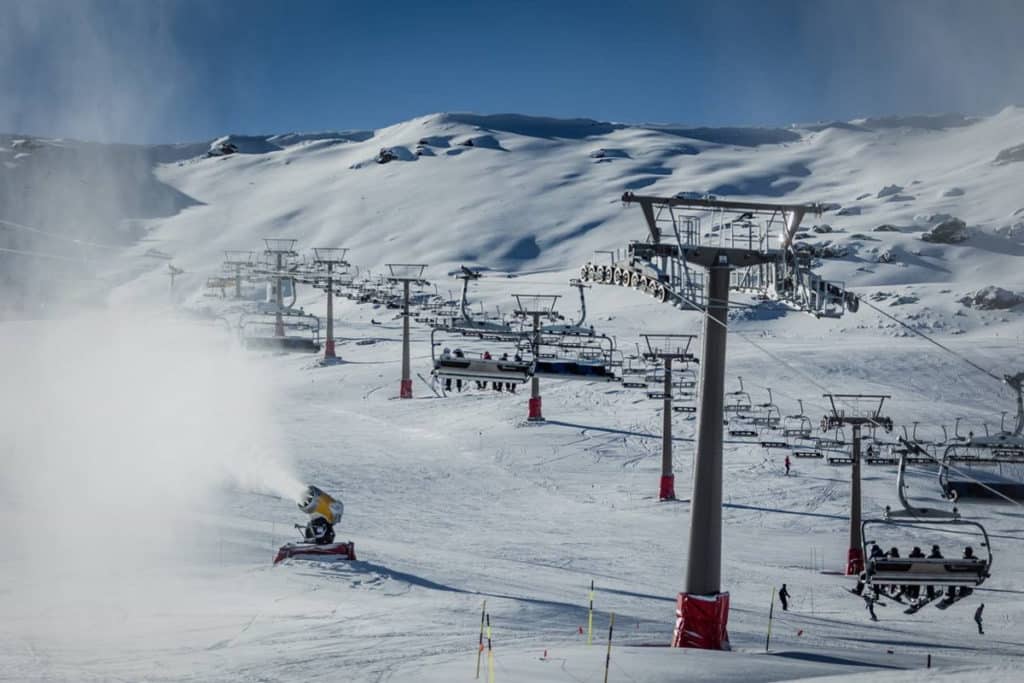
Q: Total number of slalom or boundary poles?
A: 5